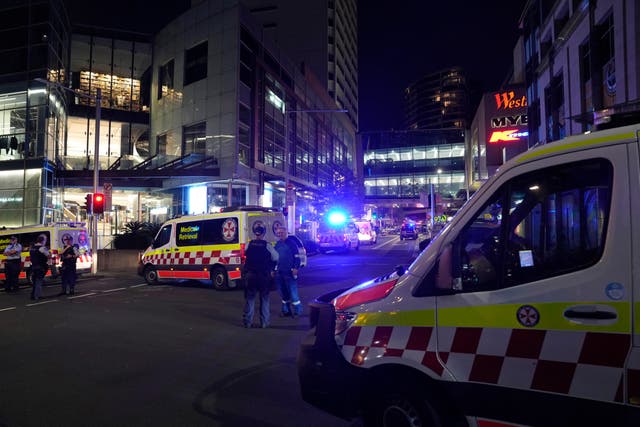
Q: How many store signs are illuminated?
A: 3